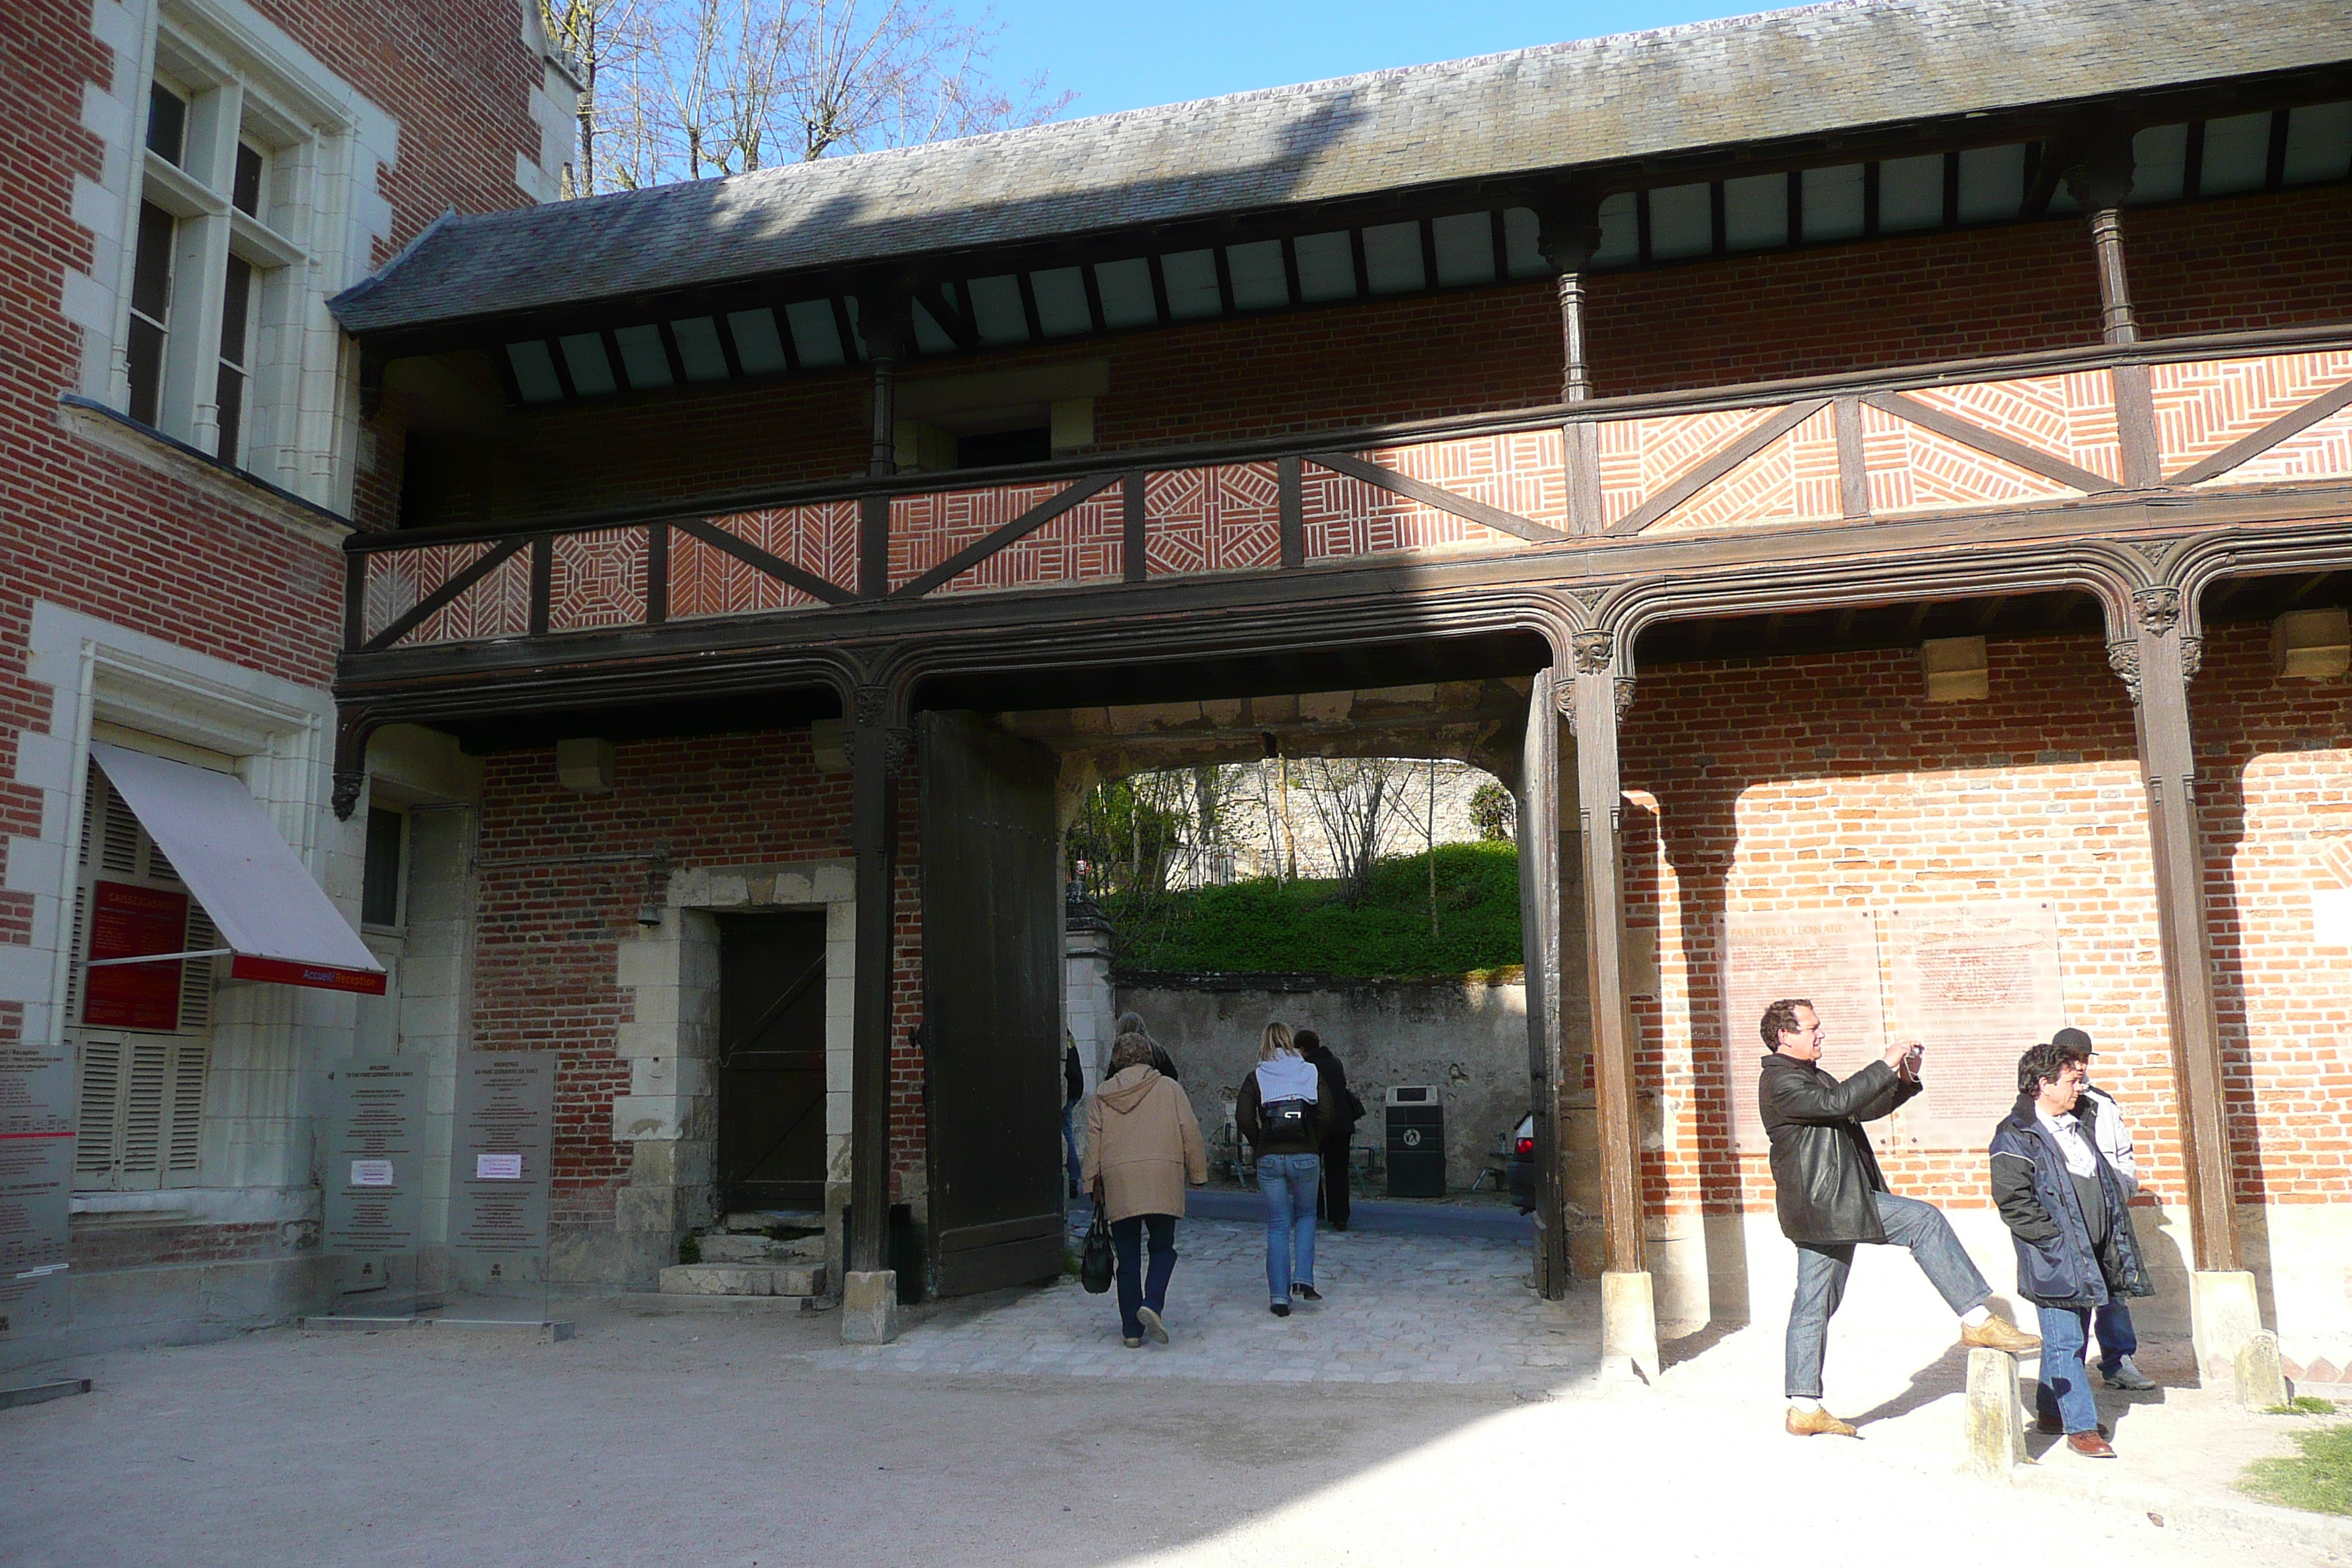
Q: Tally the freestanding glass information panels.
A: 3